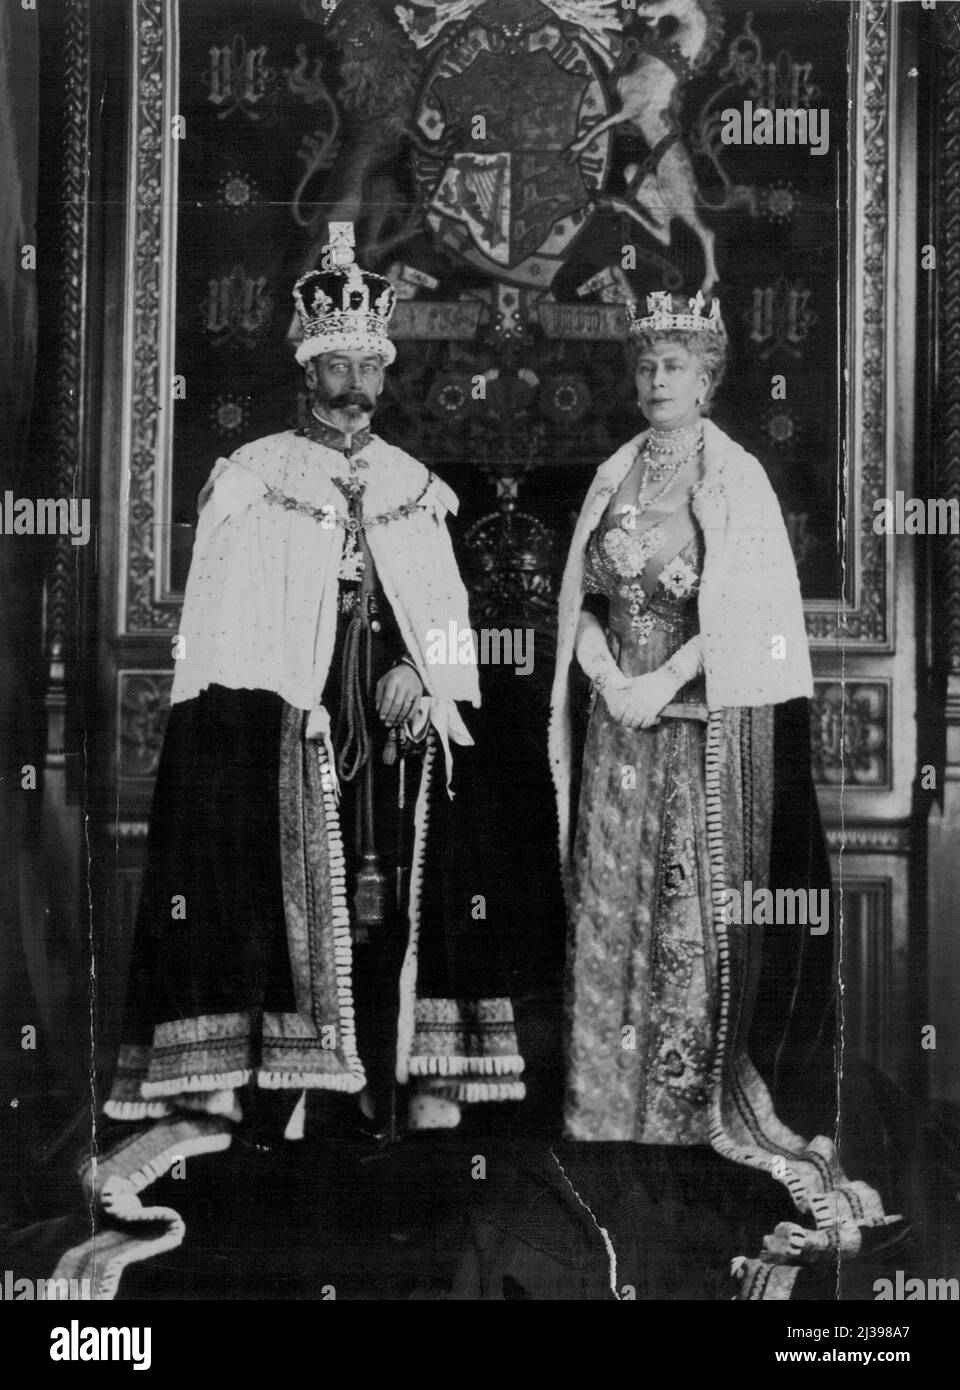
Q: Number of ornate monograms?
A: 4